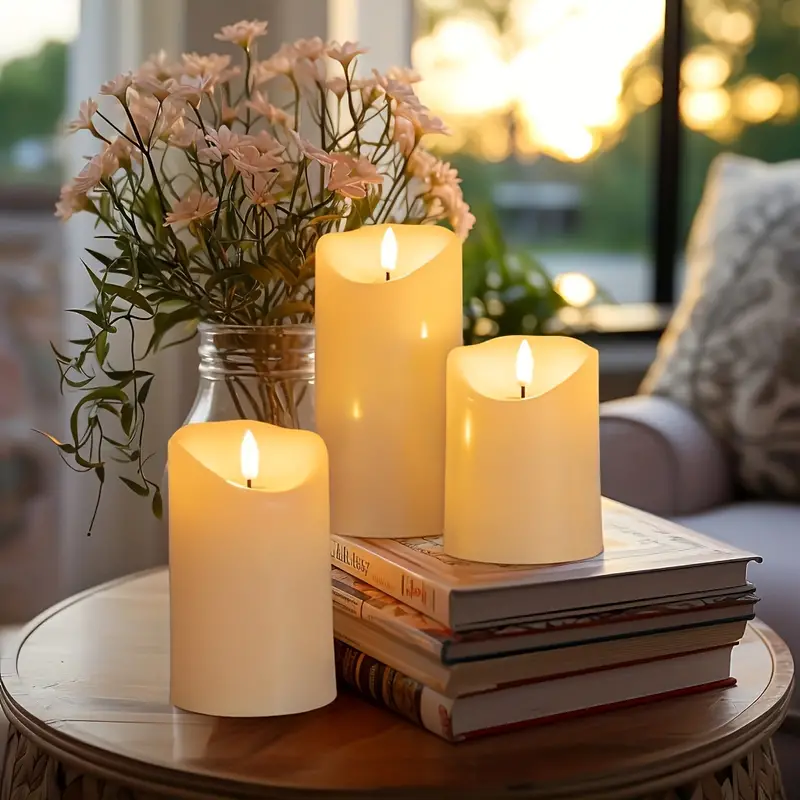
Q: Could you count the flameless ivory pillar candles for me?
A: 3